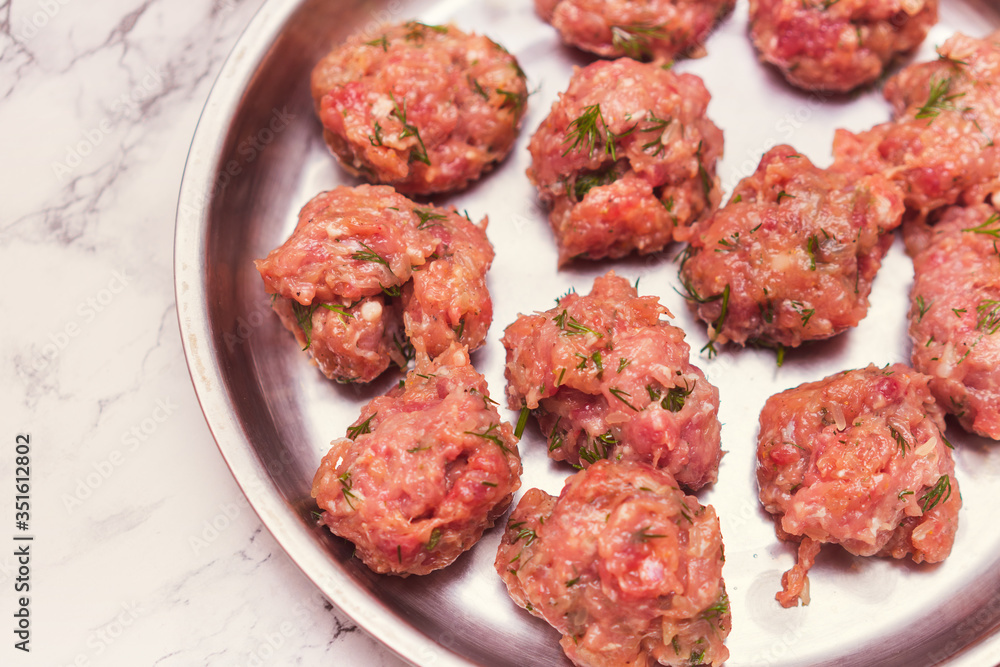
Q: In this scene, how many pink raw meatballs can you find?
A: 12